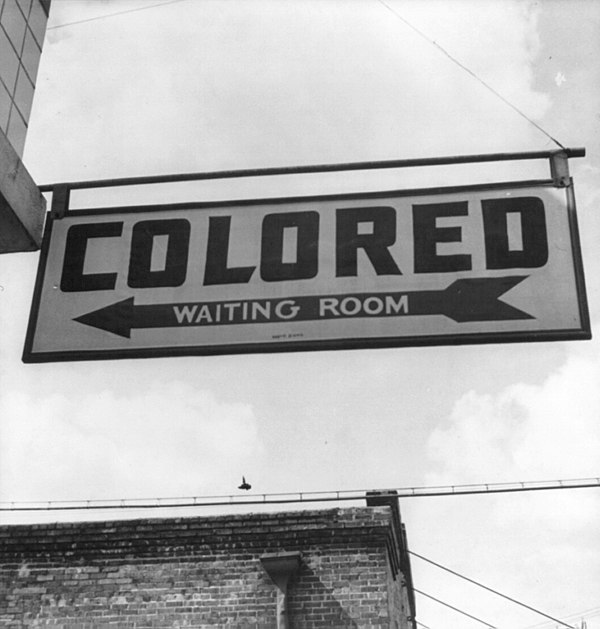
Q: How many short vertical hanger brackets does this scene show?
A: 2